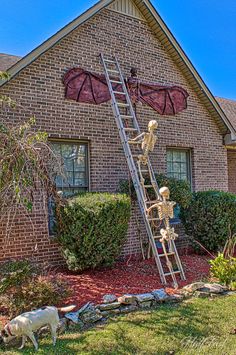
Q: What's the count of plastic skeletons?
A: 2